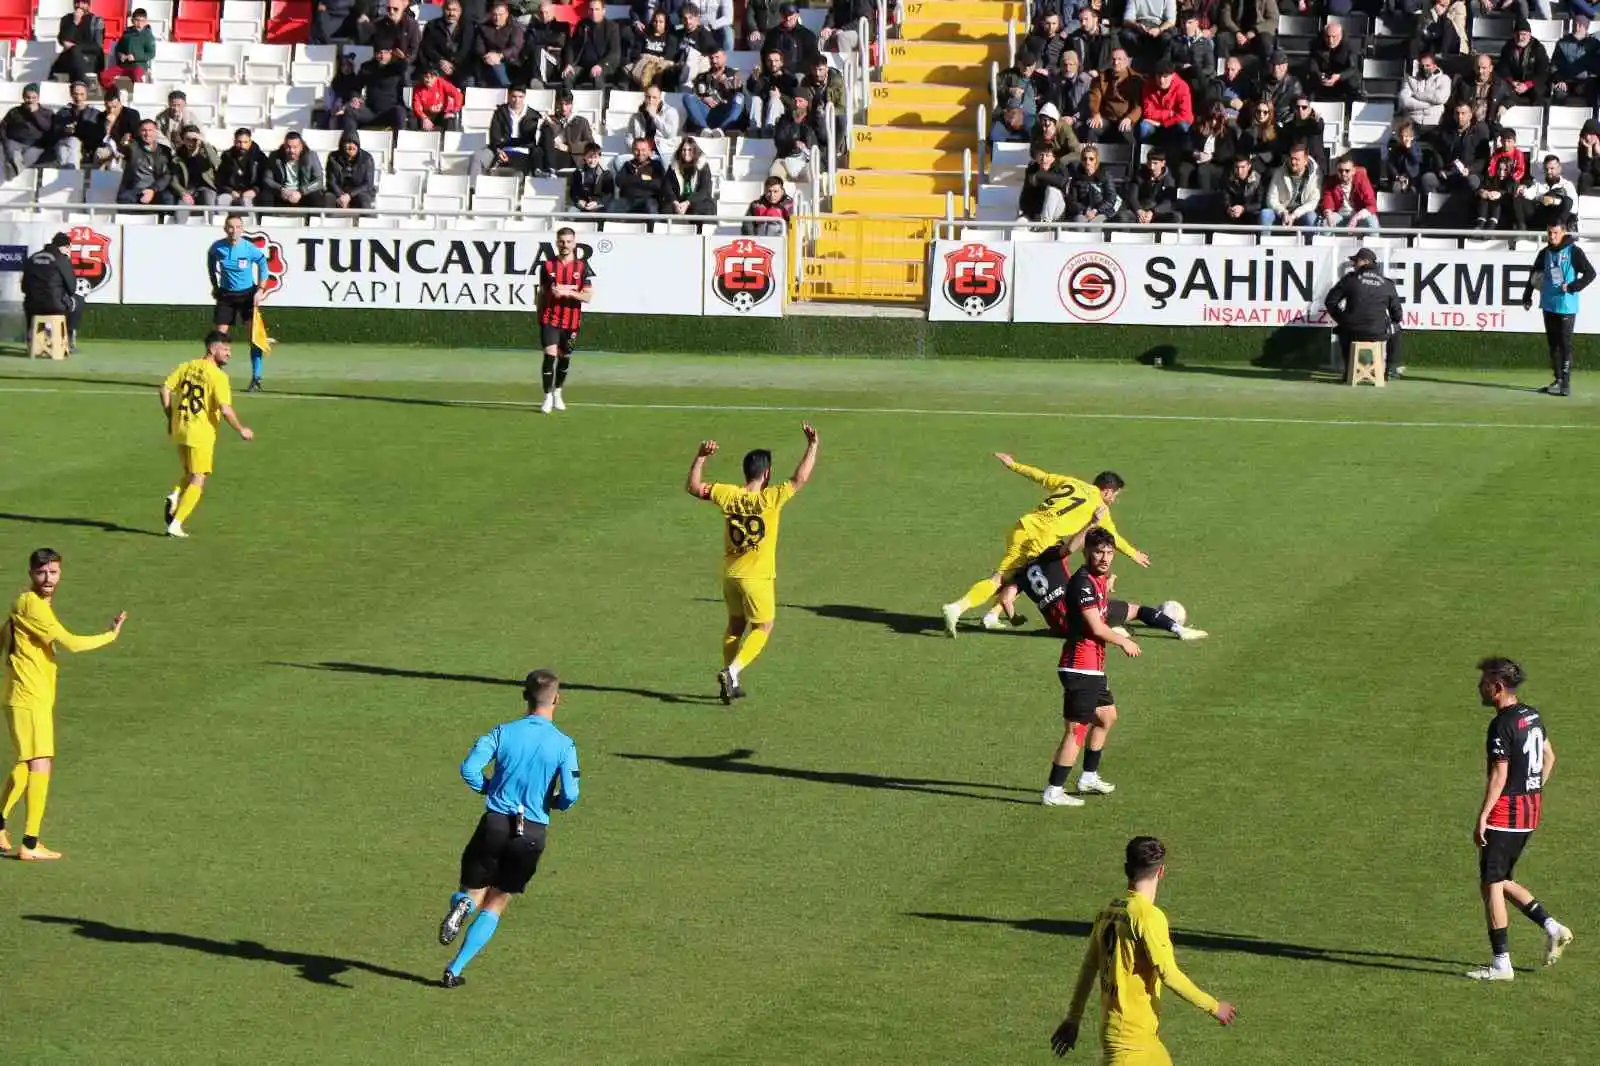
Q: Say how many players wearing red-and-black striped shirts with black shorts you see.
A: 4